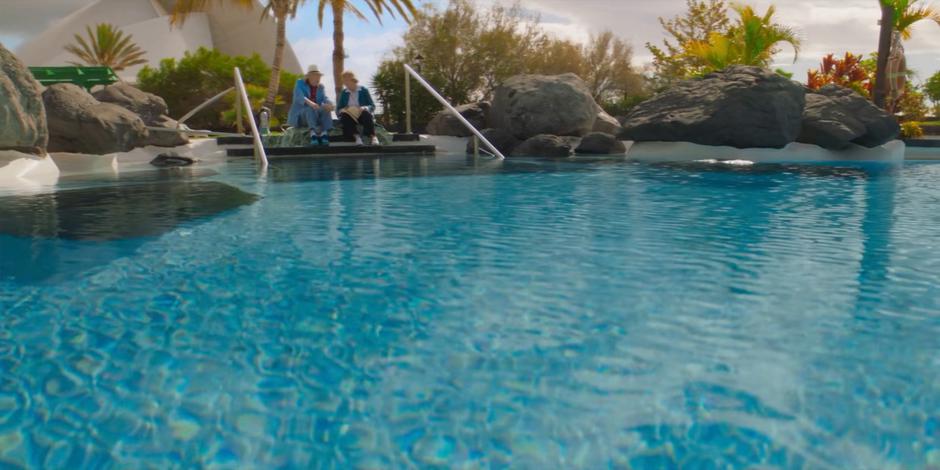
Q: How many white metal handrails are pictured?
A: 2